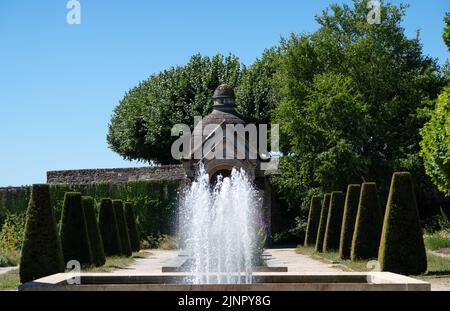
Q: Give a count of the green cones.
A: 12